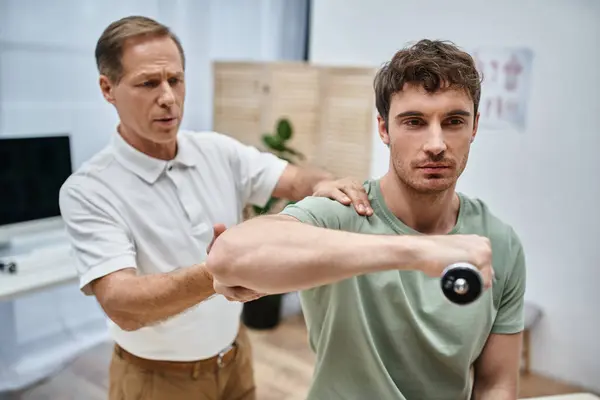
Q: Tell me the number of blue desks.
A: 0